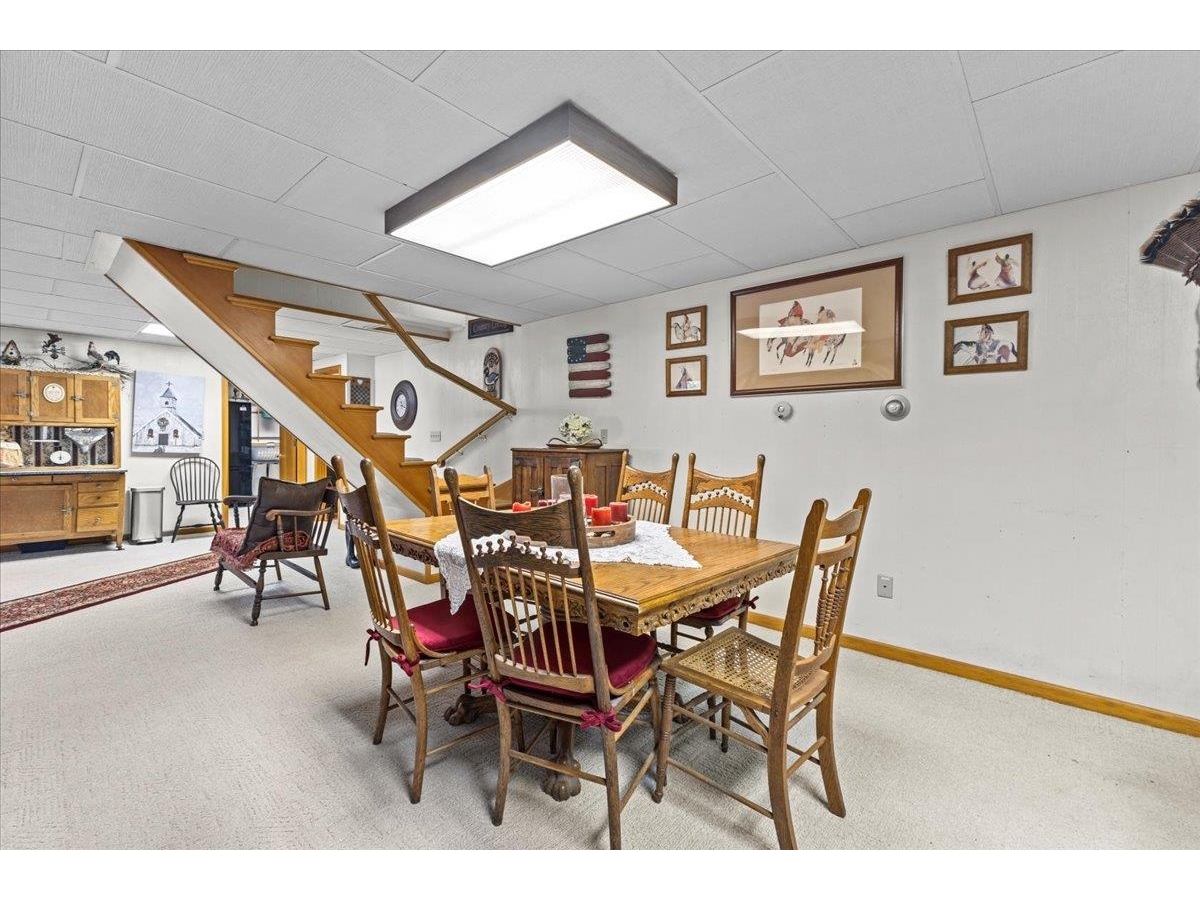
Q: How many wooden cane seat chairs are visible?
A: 1